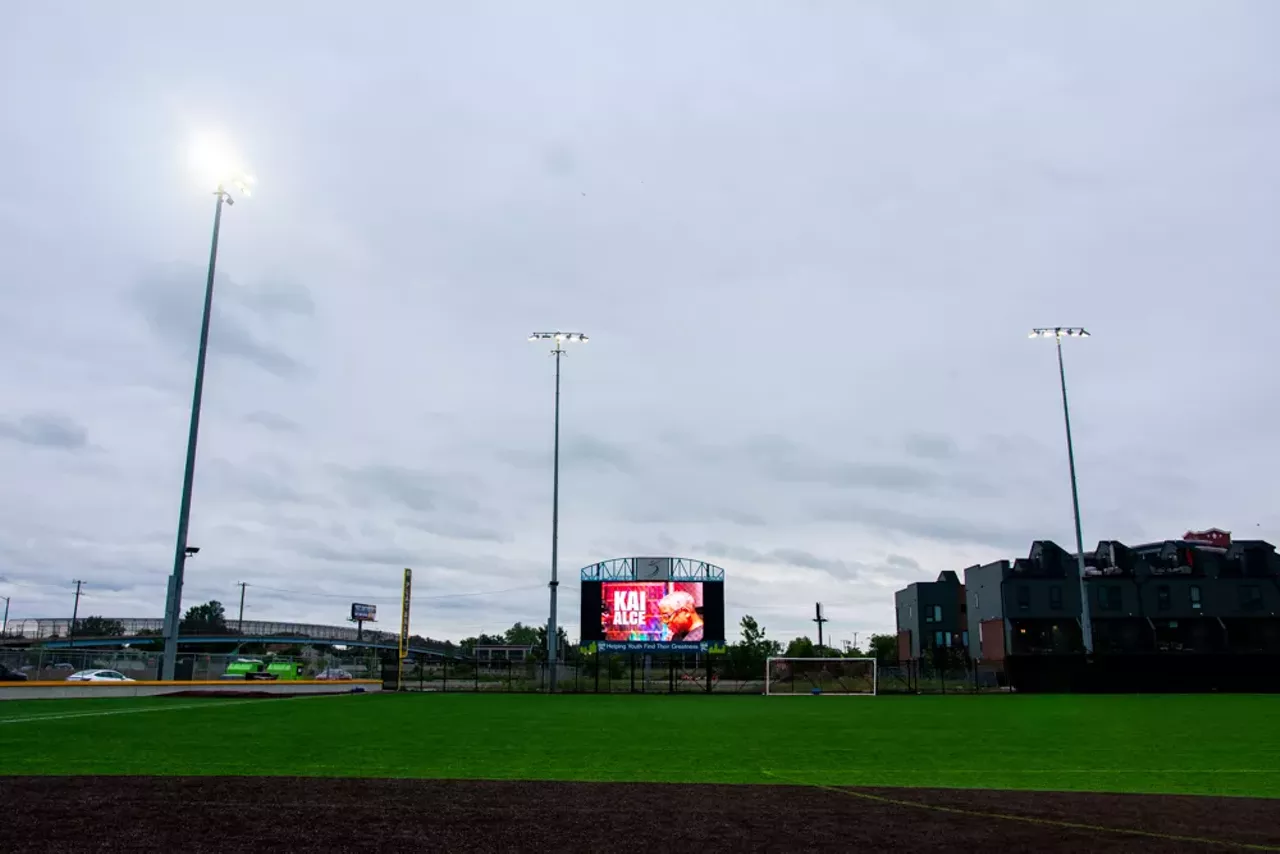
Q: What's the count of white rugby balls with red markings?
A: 0